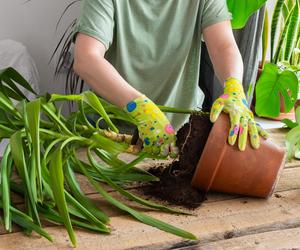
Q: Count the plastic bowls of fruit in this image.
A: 0